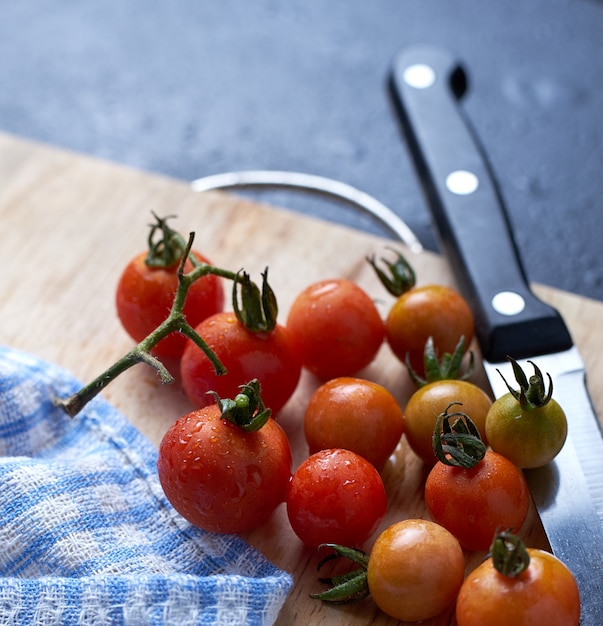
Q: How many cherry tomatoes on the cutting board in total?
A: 12